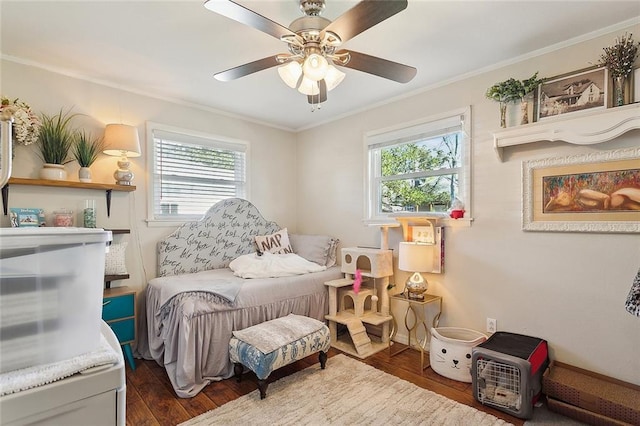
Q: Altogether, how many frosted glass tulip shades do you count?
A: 4